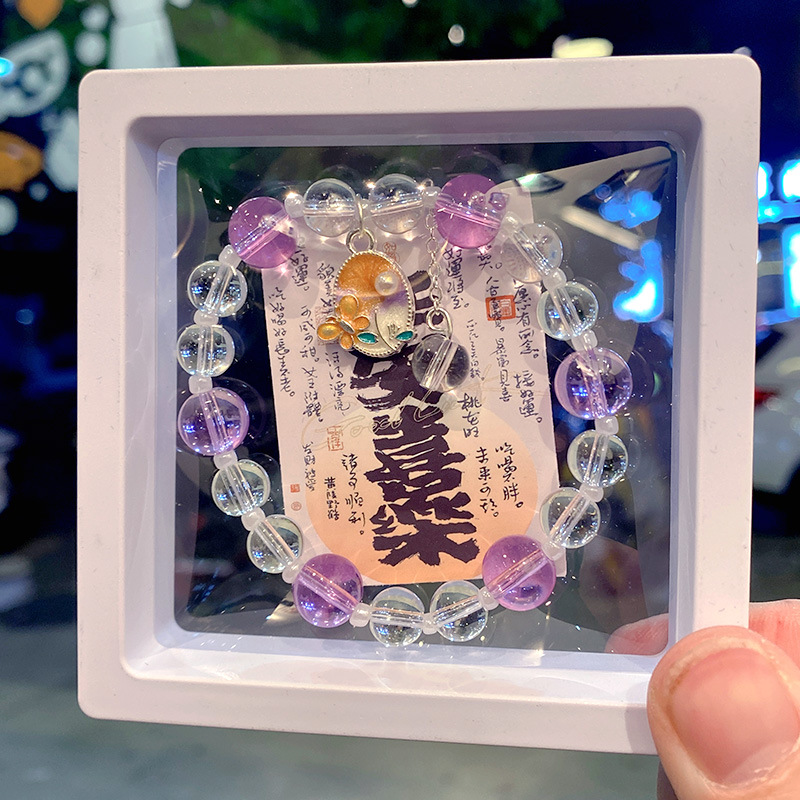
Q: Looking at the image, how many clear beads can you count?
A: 13